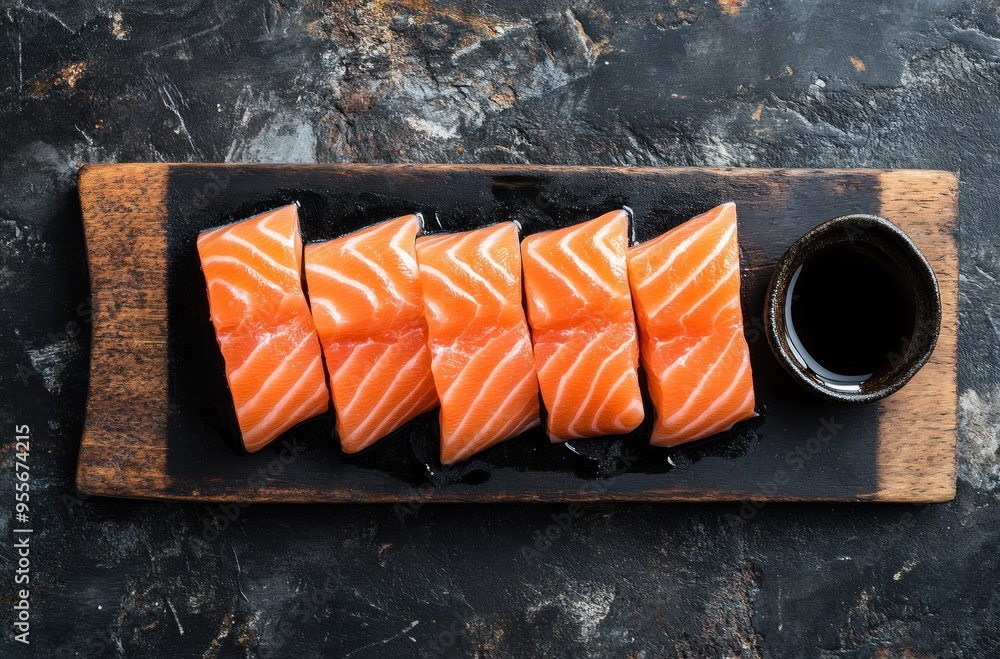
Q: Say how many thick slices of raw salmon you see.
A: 5